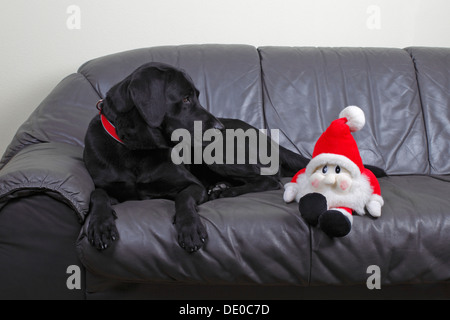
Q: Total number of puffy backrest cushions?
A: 3